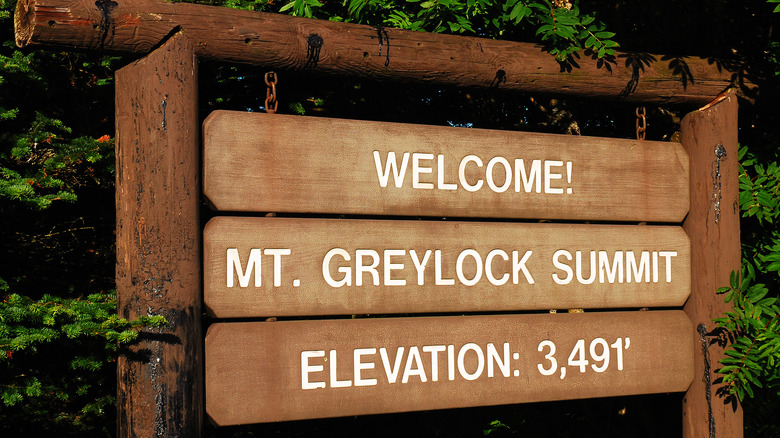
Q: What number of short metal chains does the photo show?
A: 2